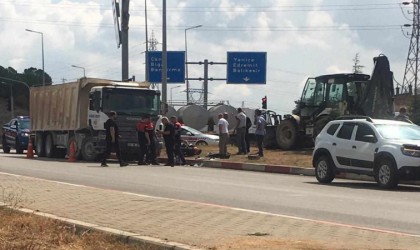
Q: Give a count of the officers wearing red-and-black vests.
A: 3